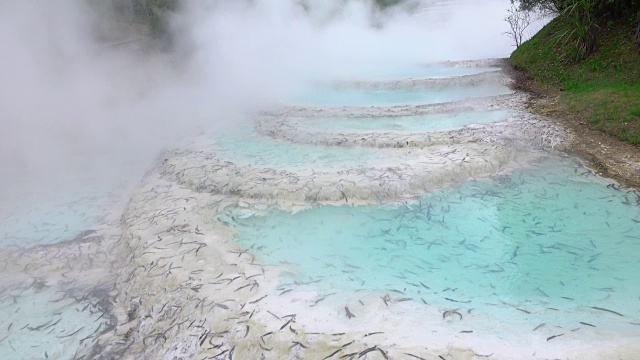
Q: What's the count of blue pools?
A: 7